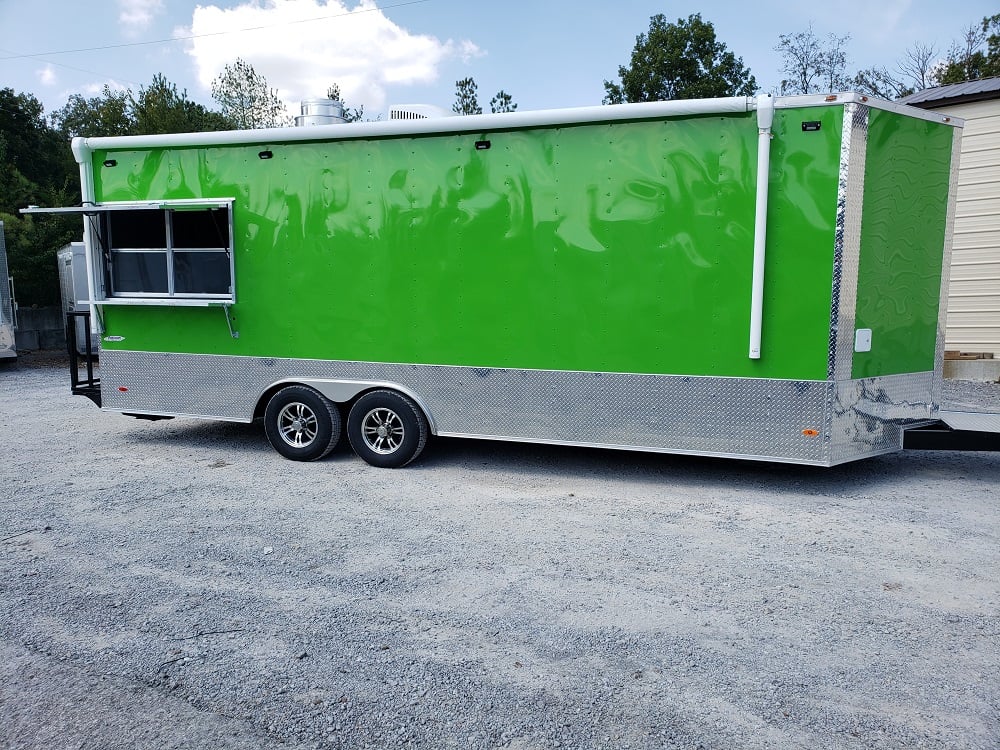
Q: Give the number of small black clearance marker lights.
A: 4